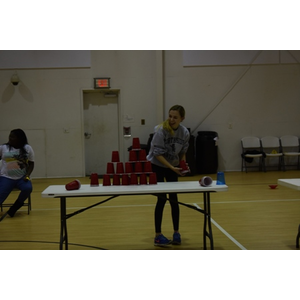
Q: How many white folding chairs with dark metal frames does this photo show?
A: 3